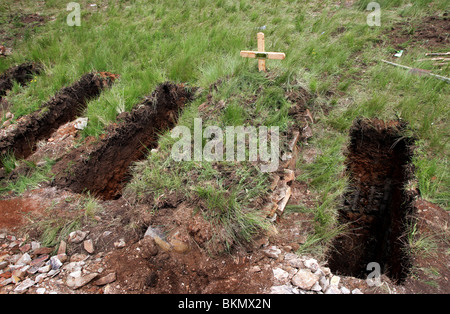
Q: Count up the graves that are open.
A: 4